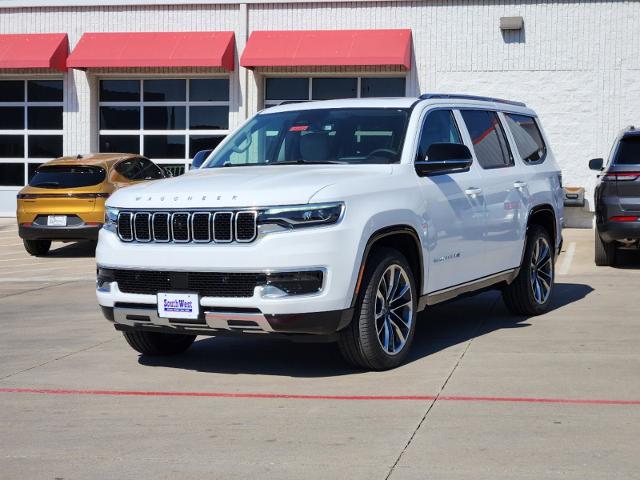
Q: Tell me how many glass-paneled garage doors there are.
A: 3